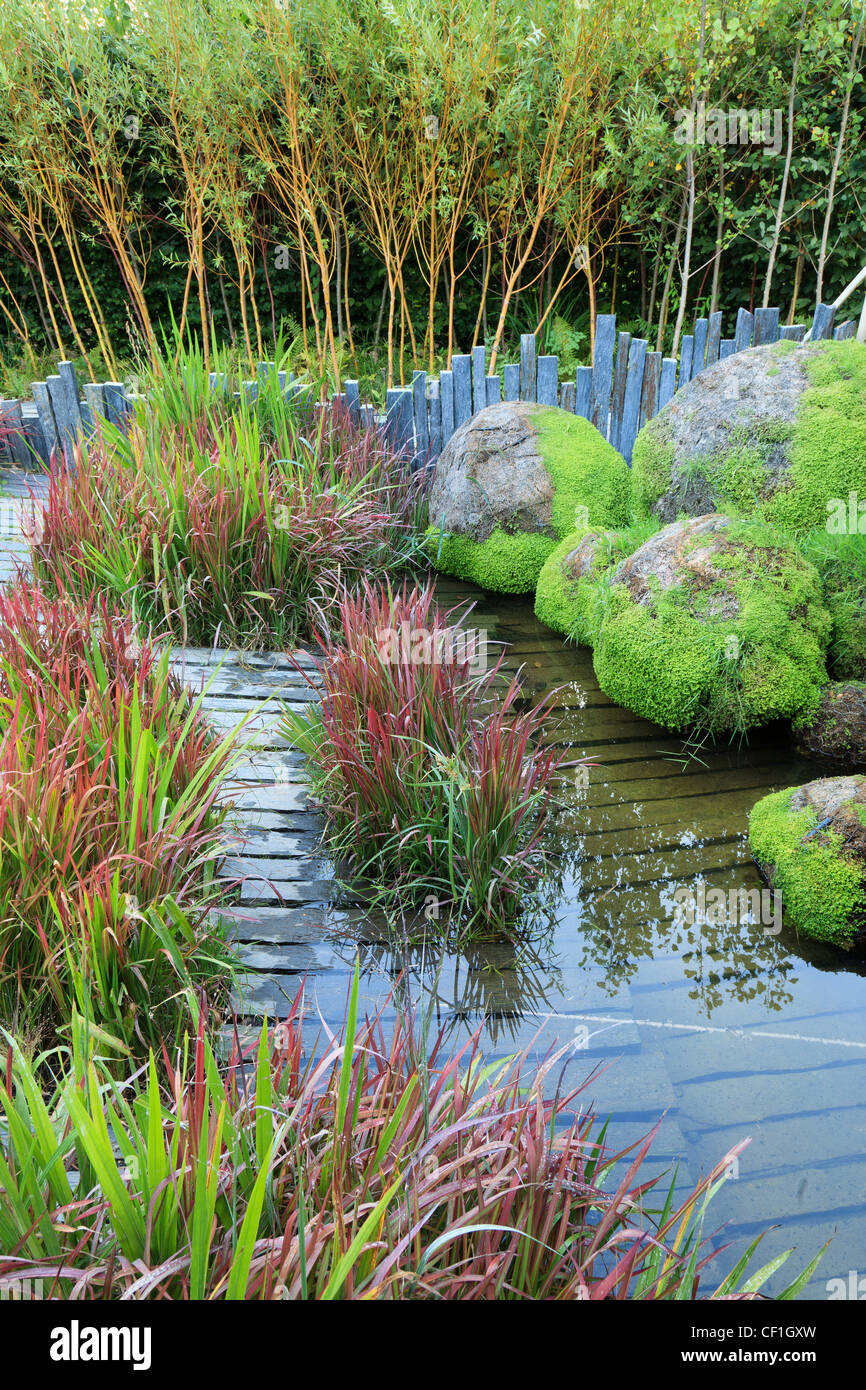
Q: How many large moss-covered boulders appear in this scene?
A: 5